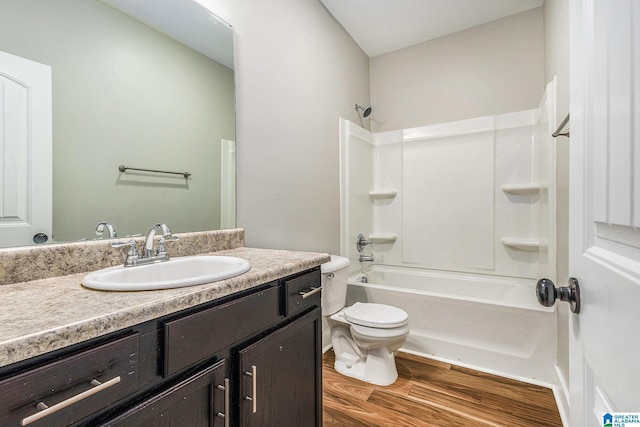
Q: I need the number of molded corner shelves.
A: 4